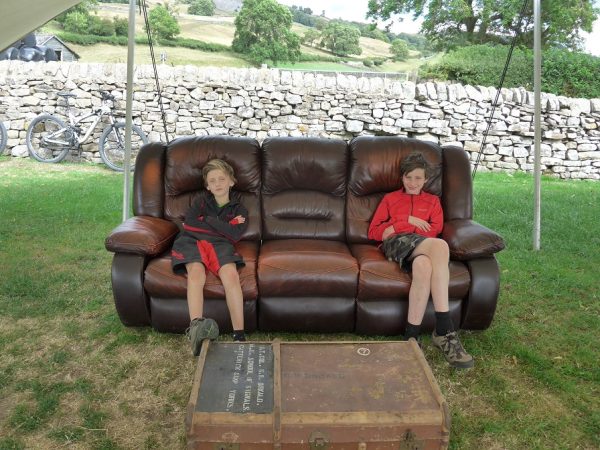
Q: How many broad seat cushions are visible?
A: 3